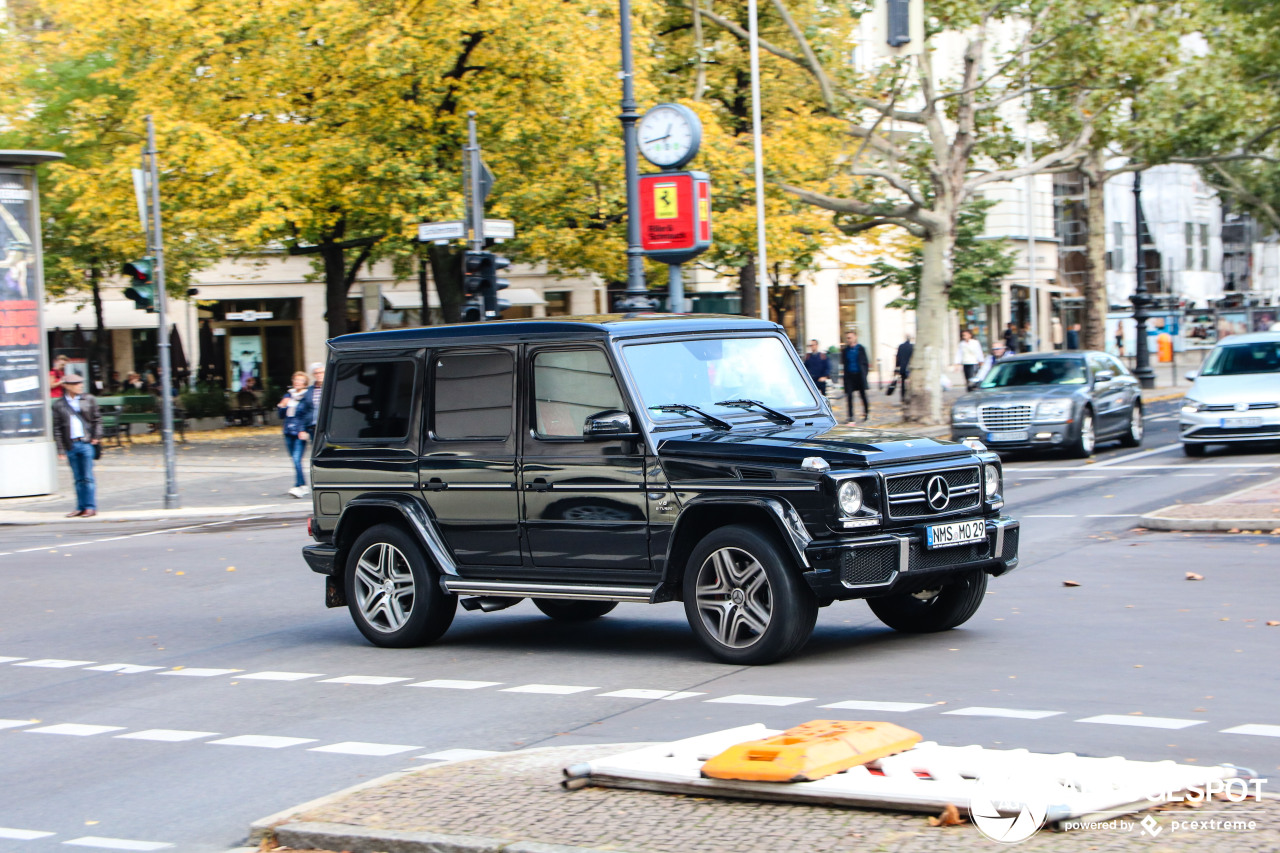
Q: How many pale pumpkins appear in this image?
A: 0